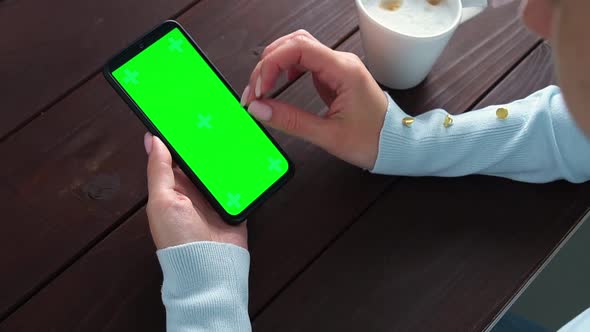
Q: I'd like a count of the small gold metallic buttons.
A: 3